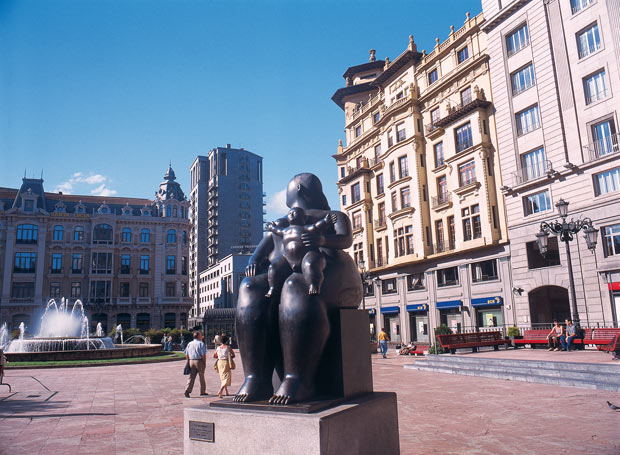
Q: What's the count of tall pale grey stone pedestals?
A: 1